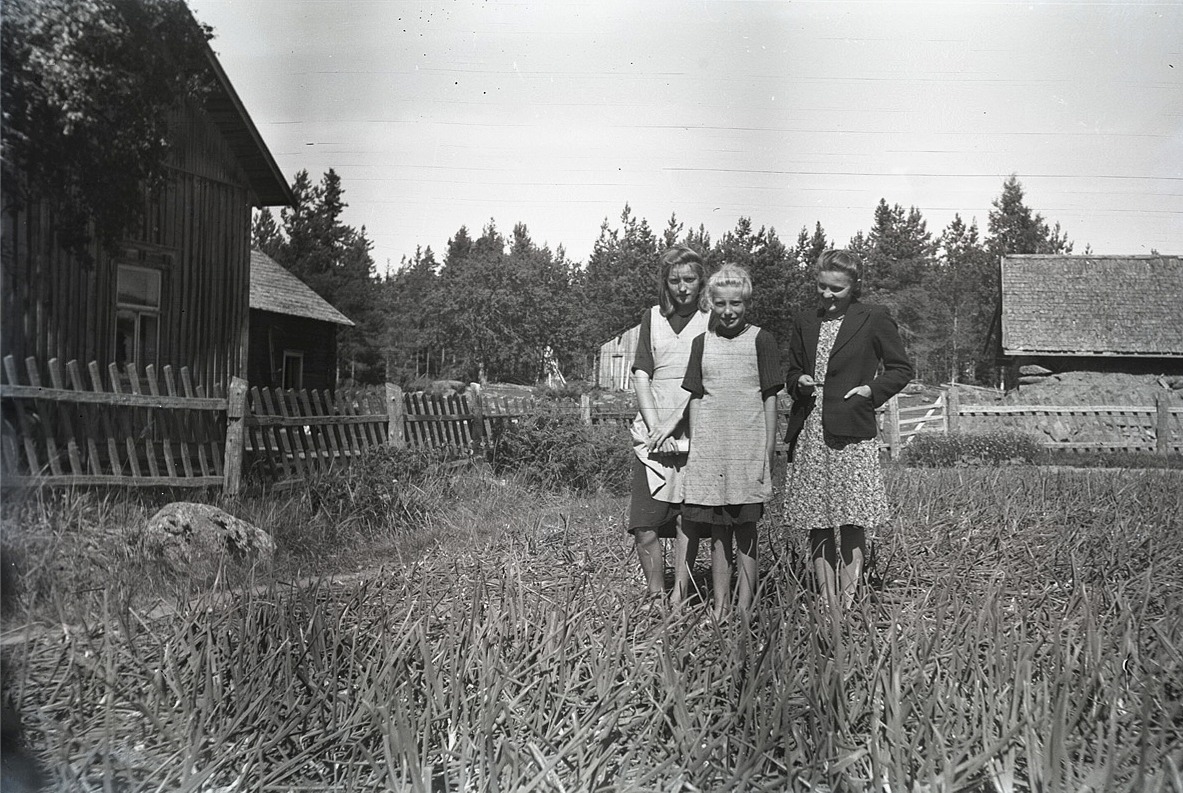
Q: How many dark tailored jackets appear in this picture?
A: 1